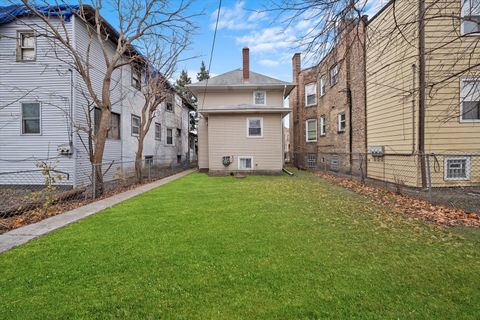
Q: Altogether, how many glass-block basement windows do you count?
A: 3